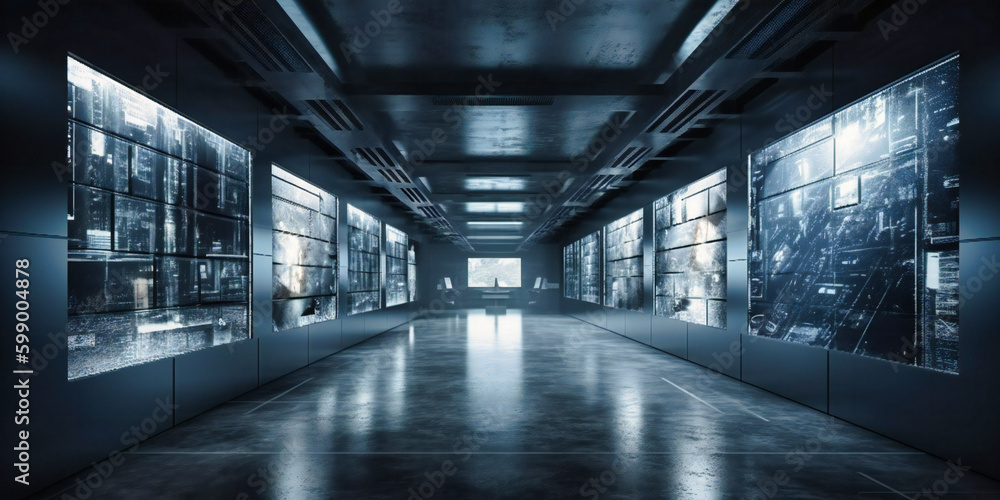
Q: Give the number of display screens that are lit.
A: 11